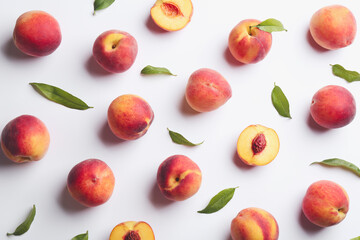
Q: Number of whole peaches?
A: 12